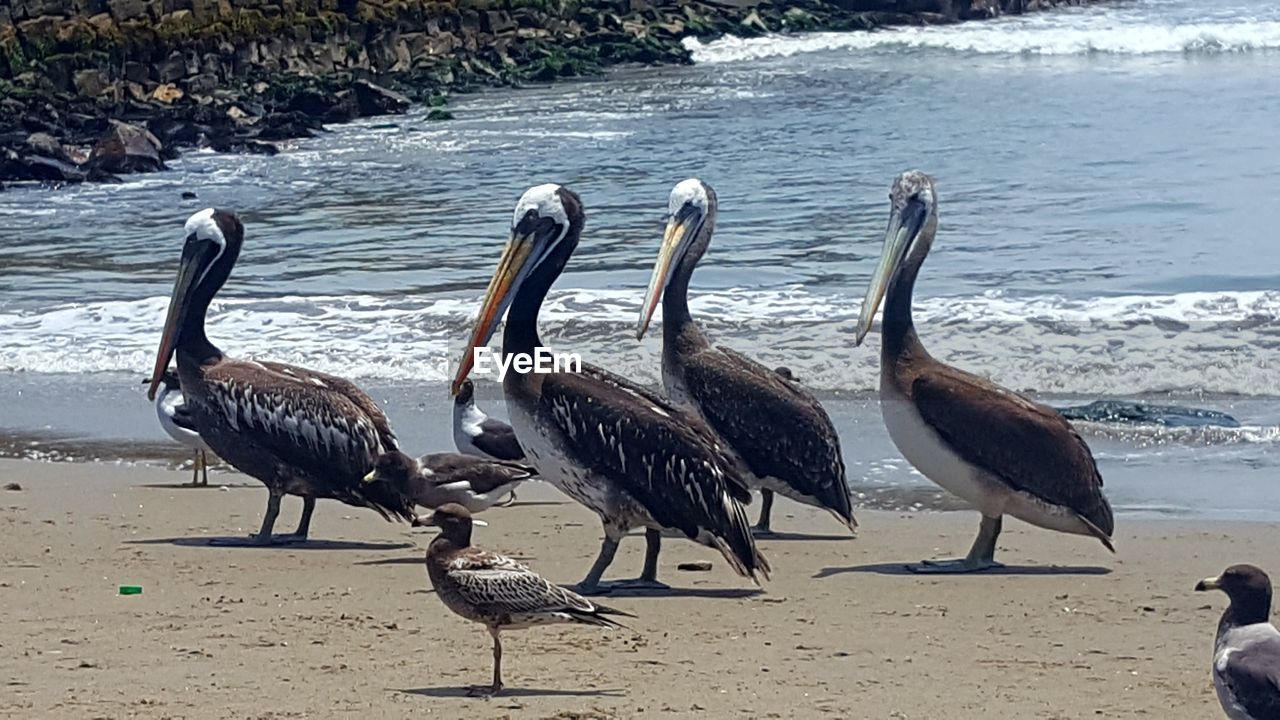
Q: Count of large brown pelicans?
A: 4